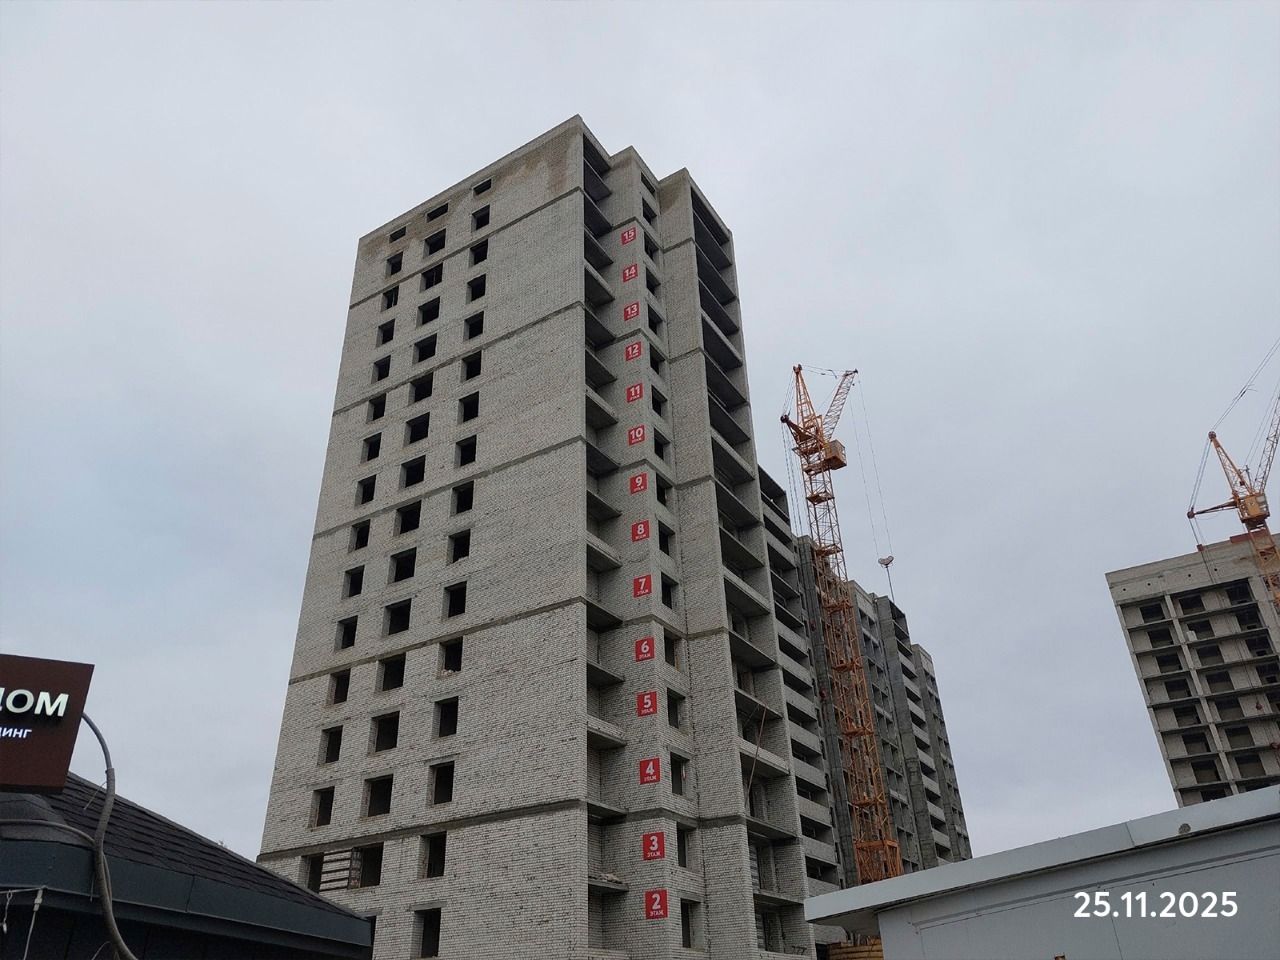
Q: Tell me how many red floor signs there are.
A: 14